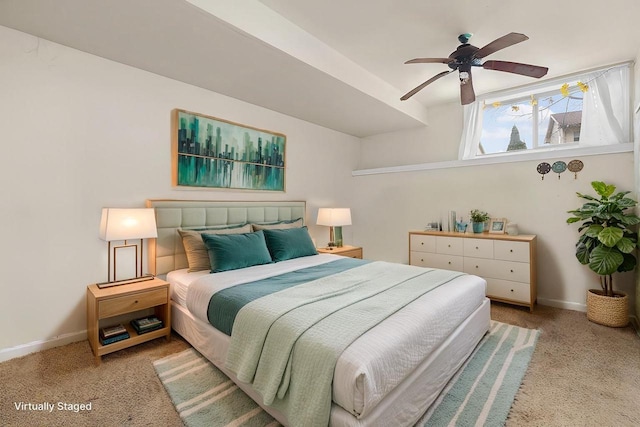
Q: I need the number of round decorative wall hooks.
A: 3